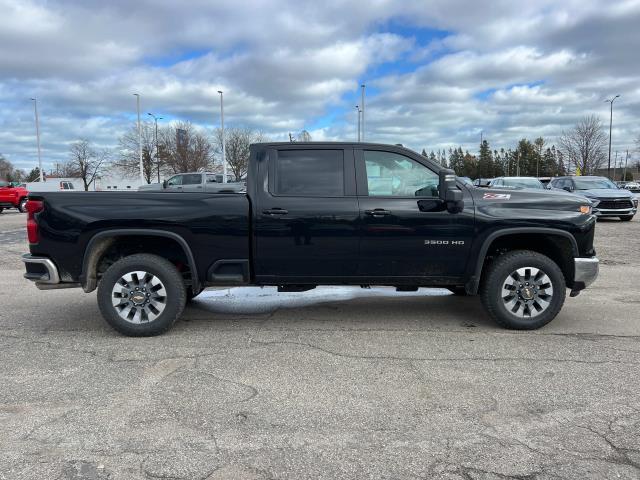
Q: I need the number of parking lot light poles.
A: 7